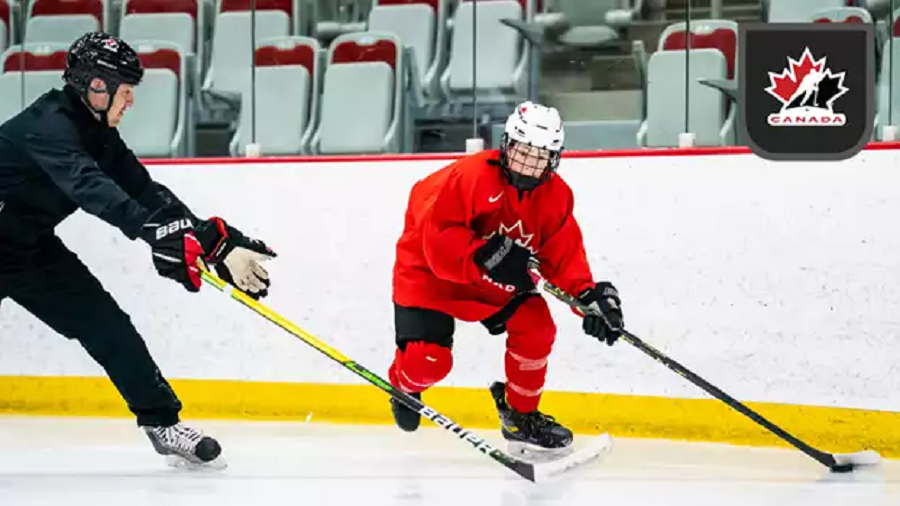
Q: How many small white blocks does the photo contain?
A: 4